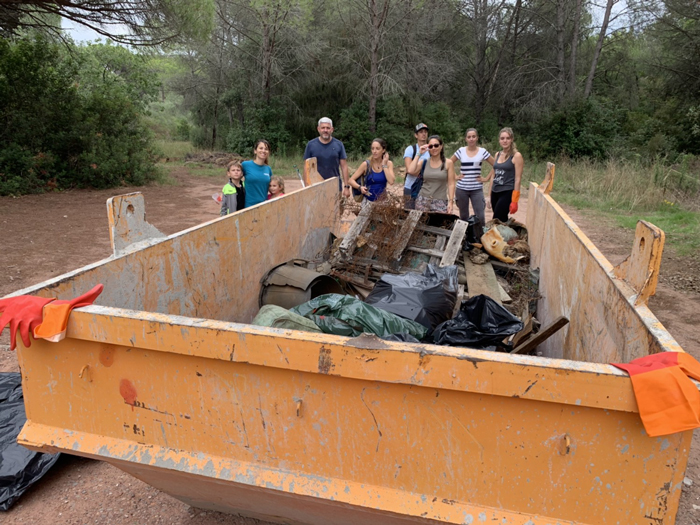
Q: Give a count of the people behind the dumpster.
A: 9